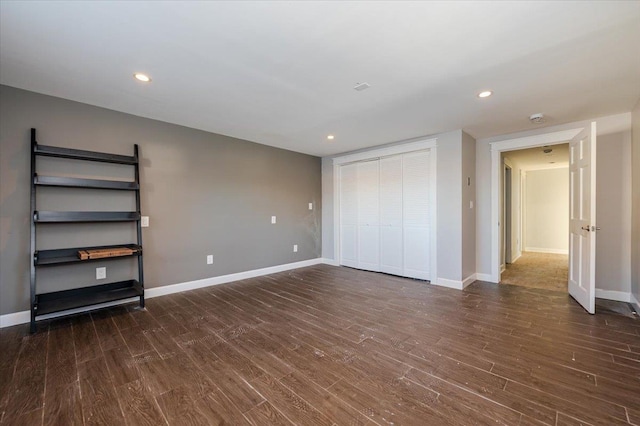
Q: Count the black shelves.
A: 5